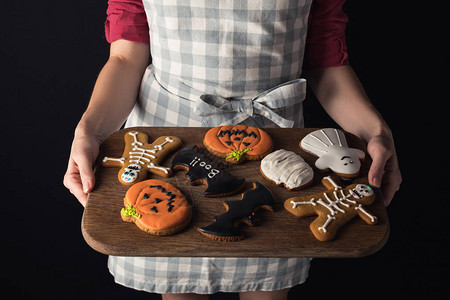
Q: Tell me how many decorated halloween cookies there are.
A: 8